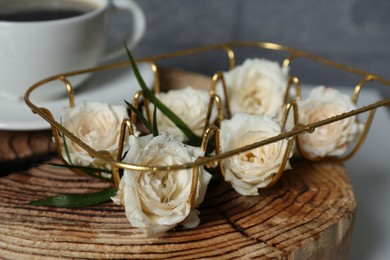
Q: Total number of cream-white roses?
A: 6